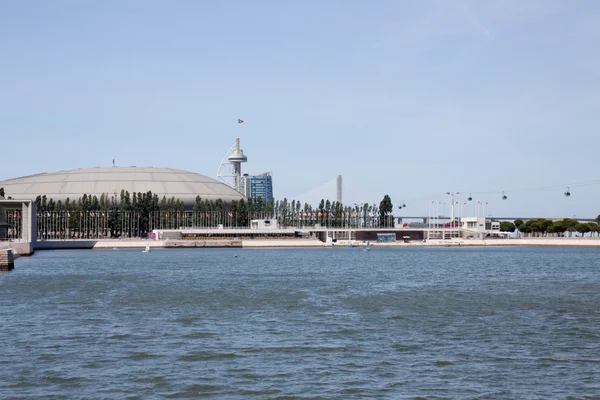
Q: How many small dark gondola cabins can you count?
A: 5